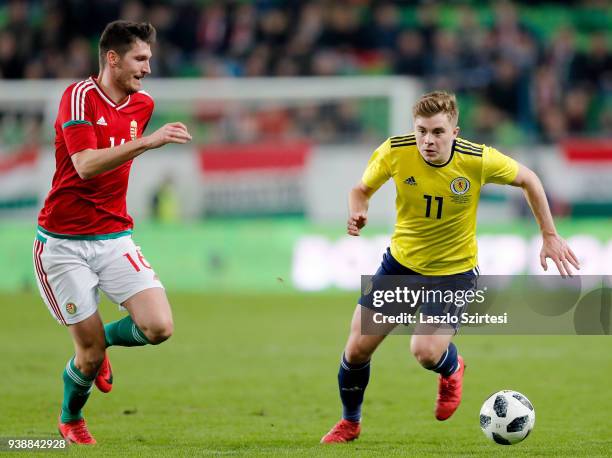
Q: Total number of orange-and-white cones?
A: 0